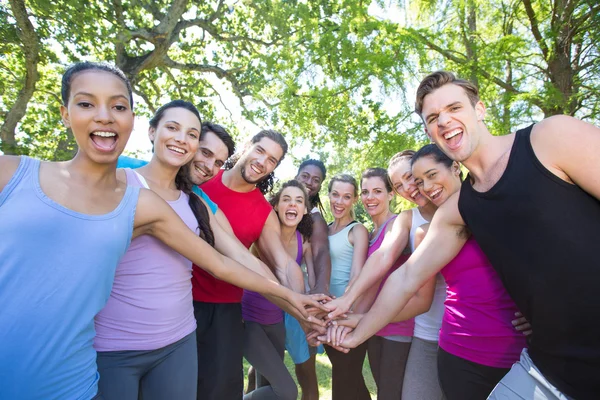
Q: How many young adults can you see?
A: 11